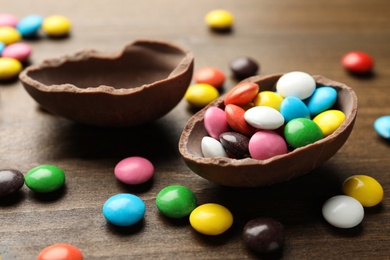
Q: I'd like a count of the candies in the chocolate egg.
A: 13